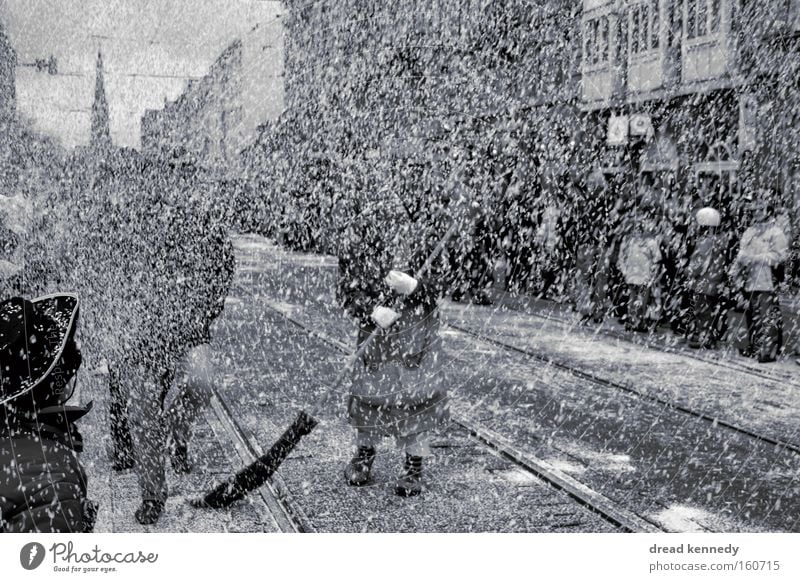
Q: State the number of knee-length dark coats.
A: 1